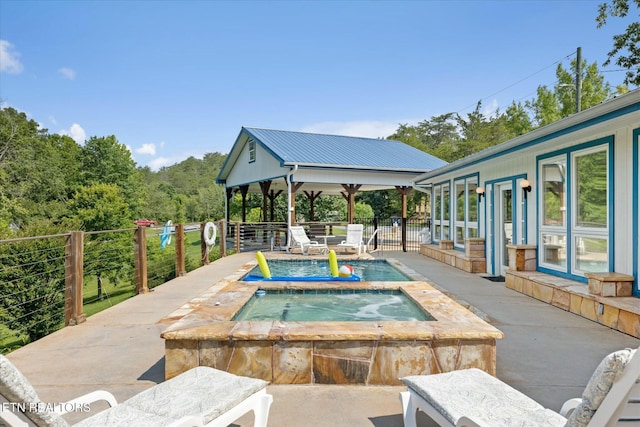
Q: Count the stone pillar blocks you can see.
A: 4